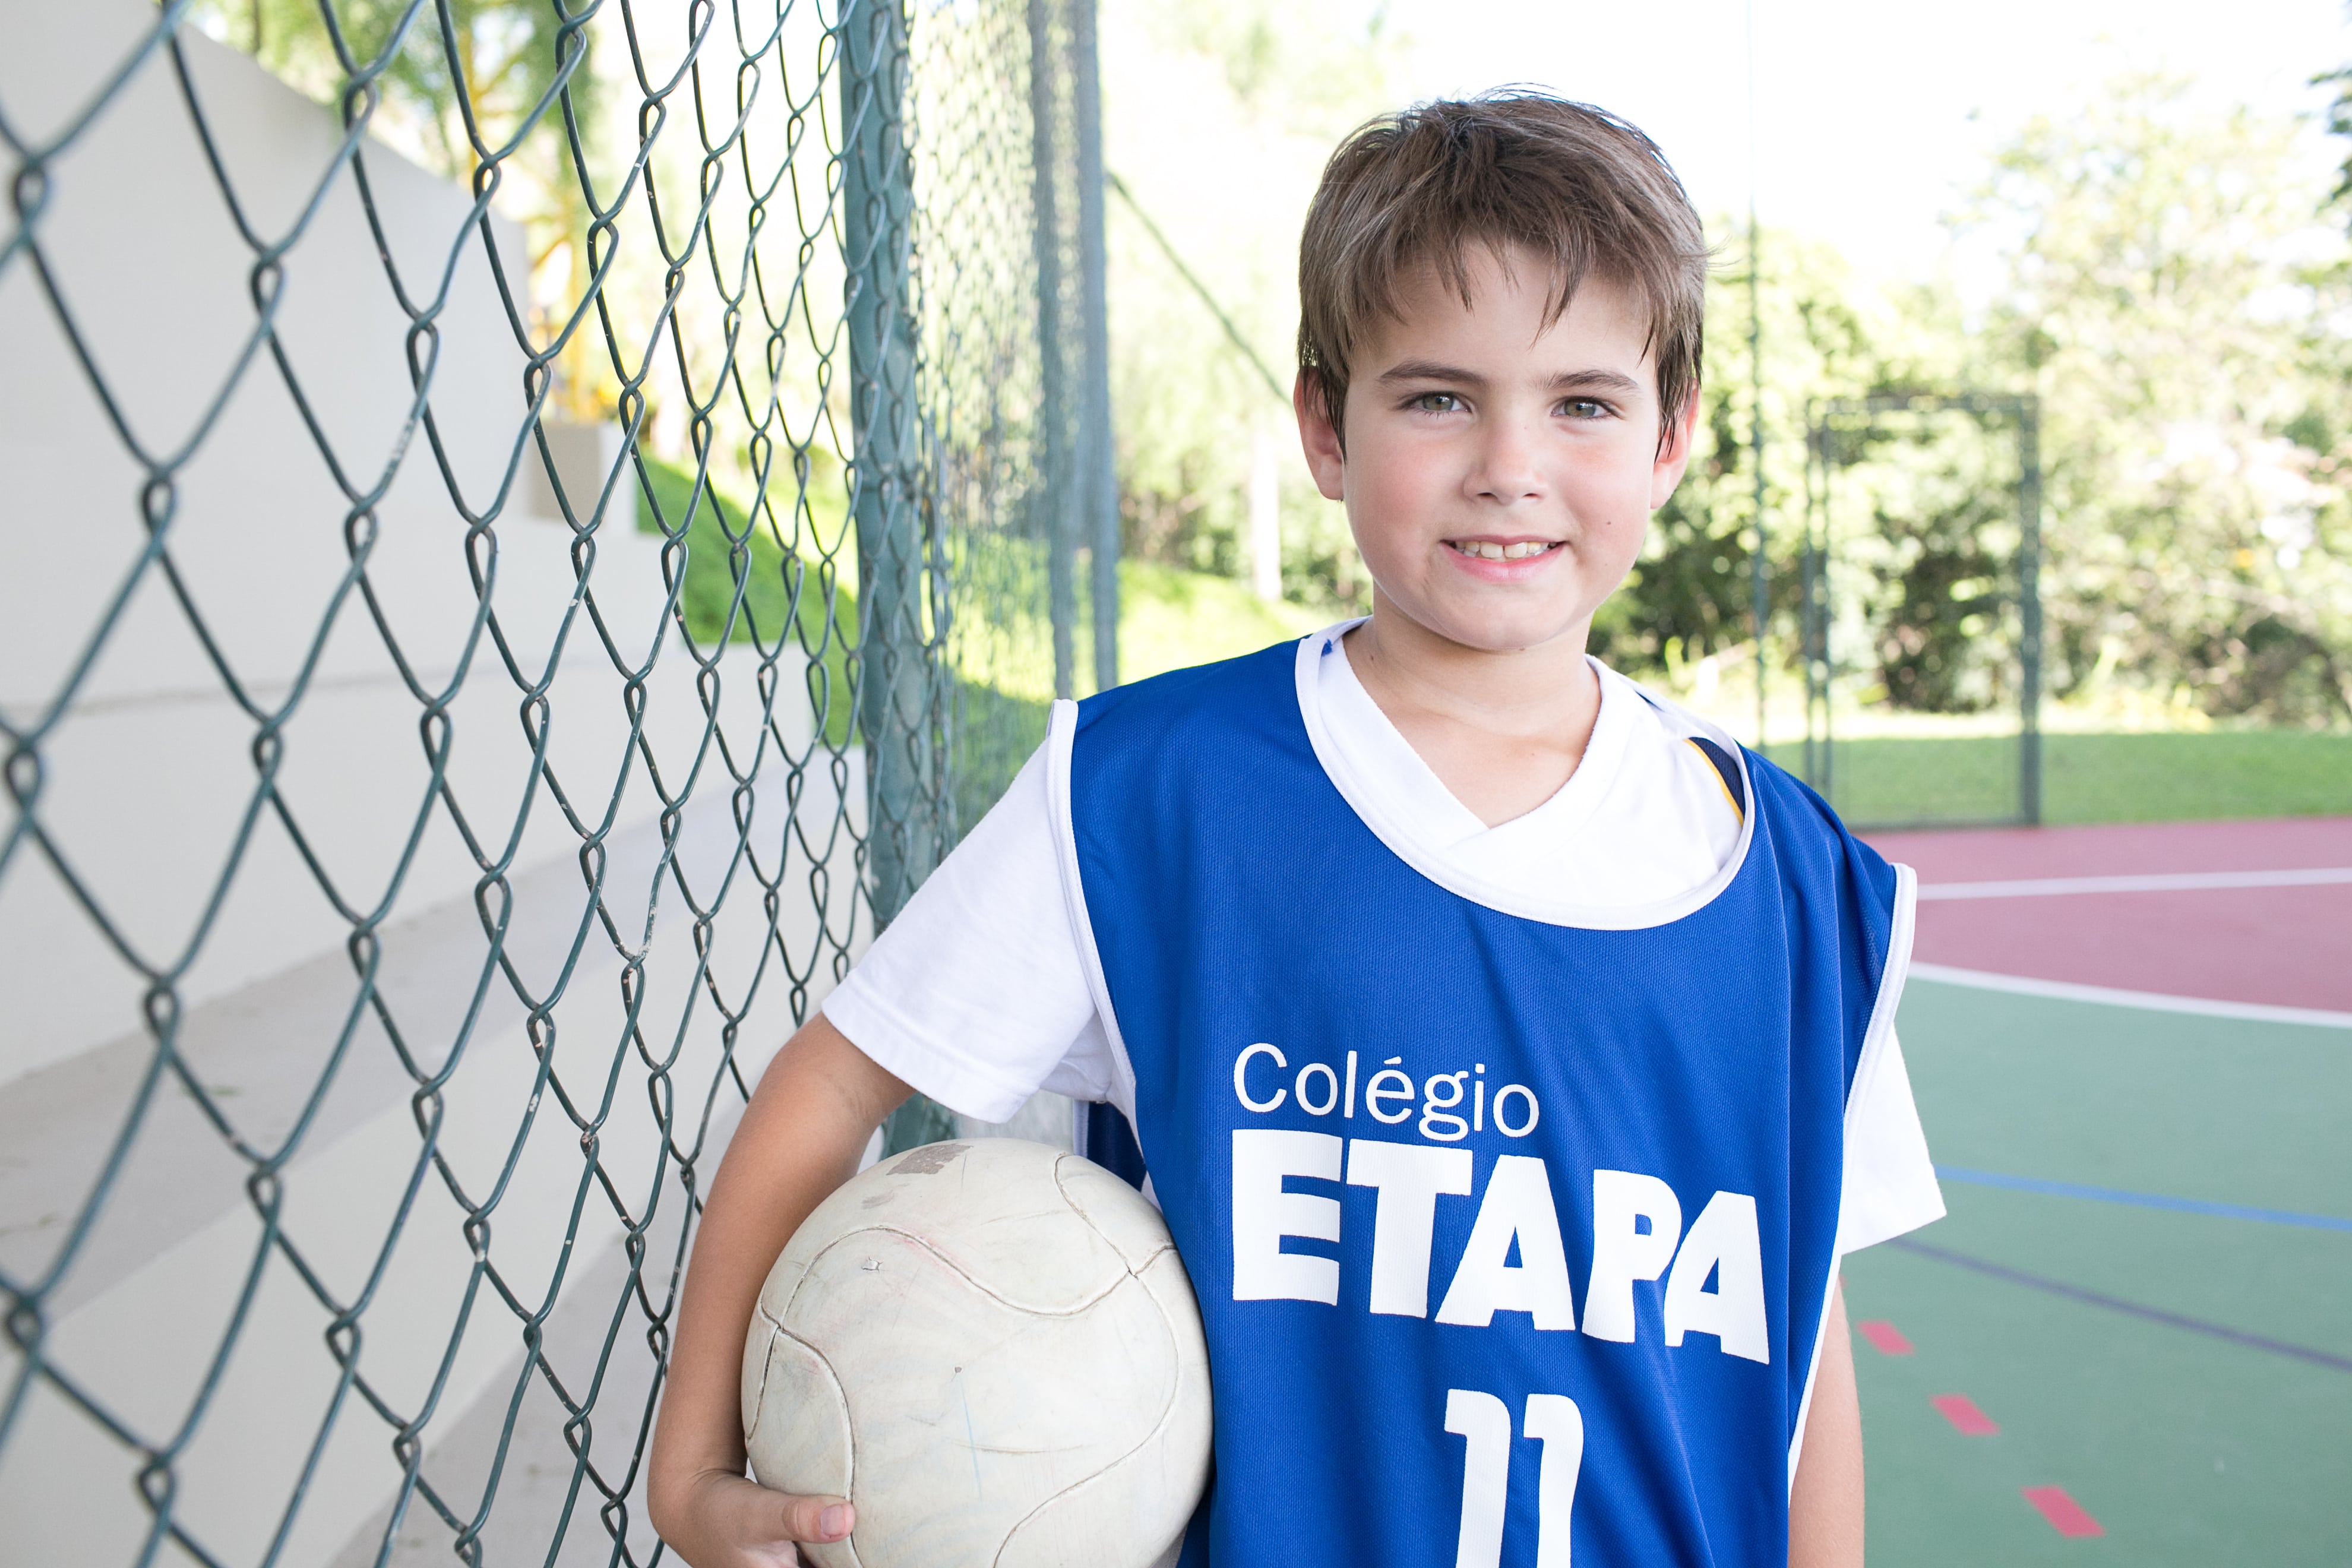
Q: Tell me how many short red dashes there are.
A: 3